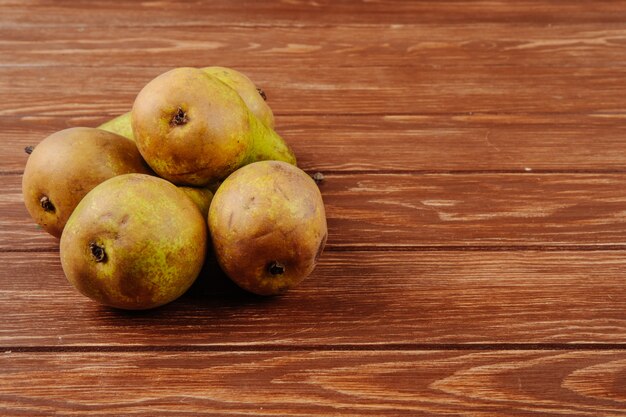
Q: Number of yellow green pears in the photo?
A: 5